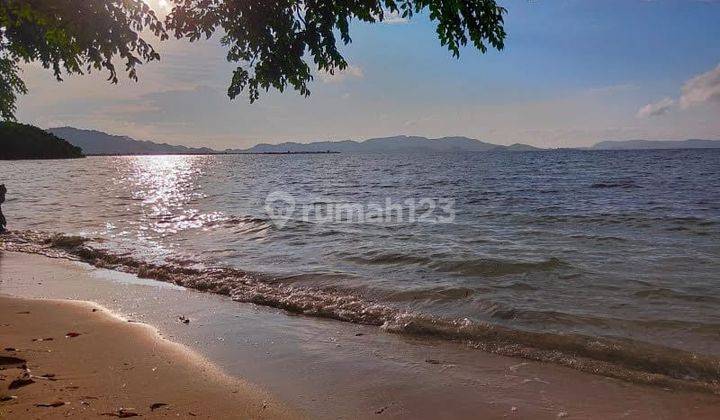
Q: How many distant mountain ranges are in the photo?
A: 3